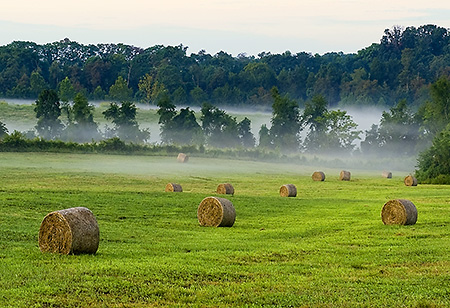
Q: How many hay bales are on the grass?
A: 11